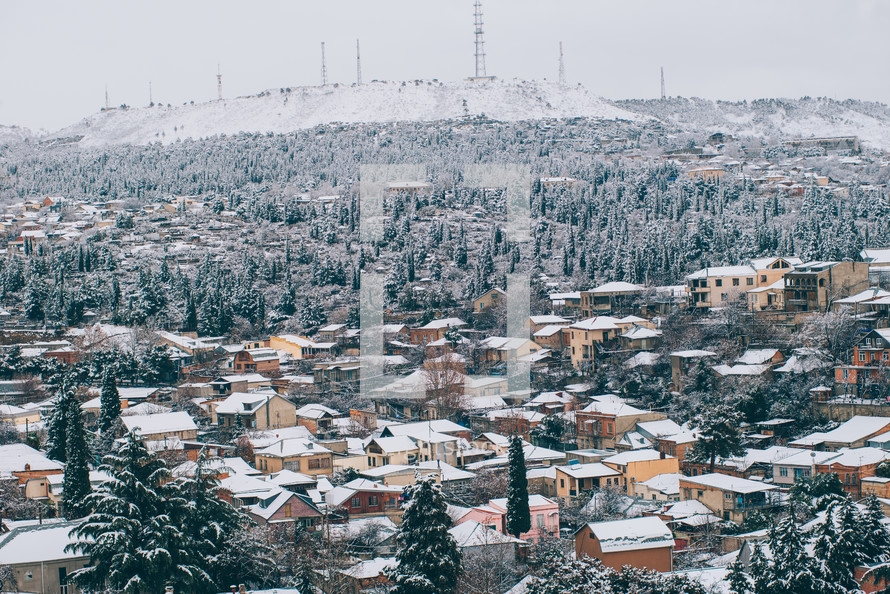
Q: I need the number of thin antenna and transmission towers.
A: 8